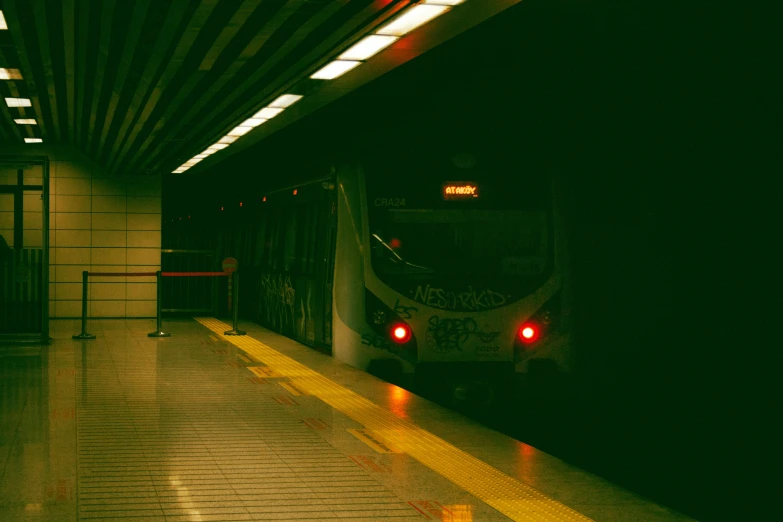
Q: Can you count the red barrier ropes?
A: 2